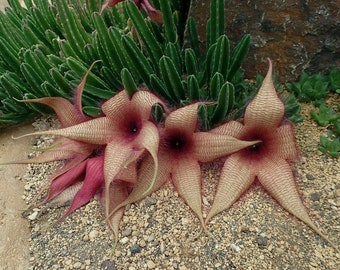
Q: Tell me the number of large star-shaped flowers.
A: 3